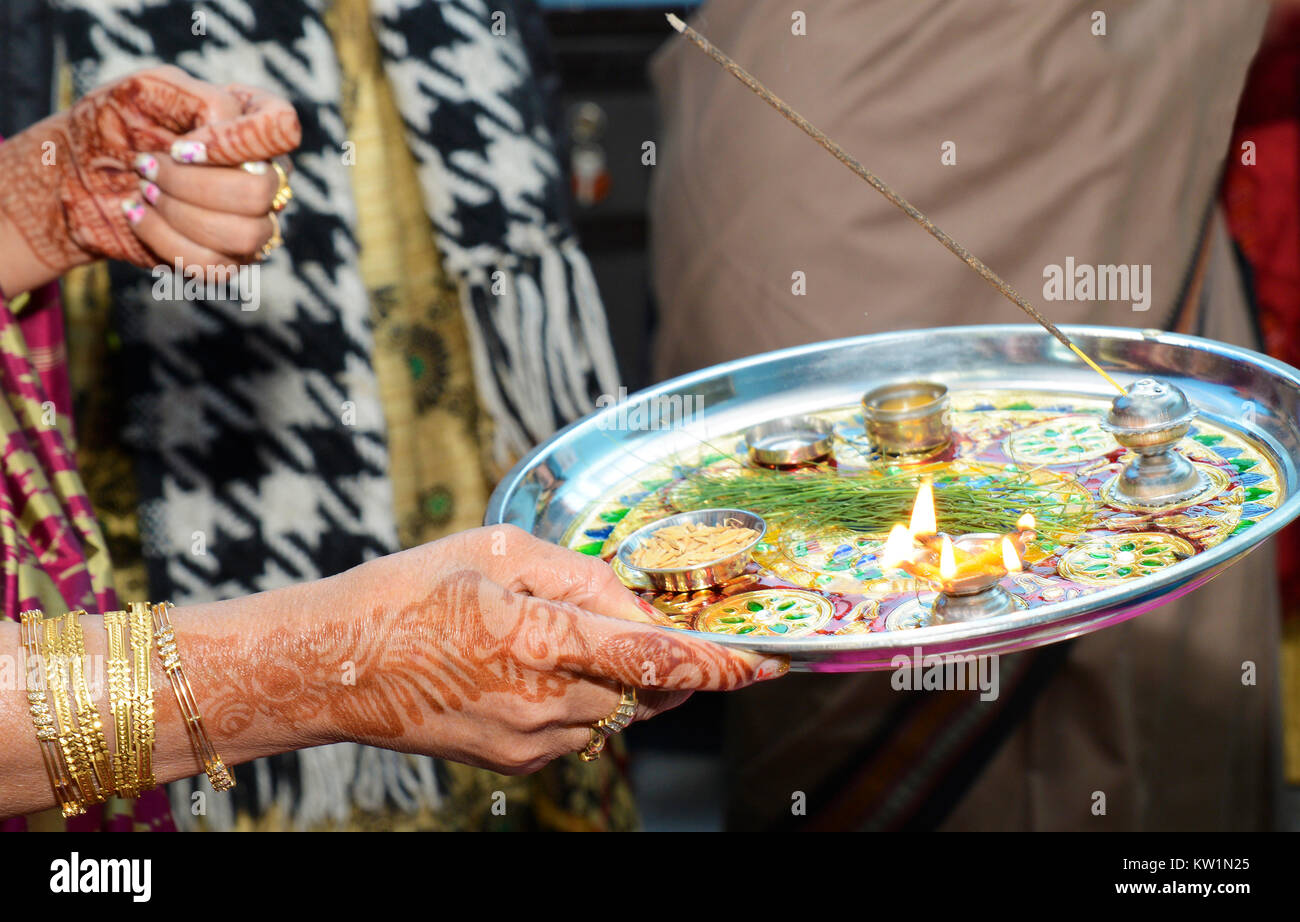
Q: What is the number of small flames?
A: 5